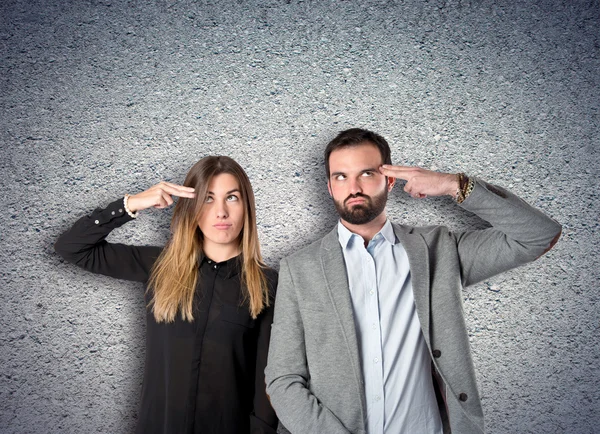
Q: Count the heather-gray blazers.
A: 1